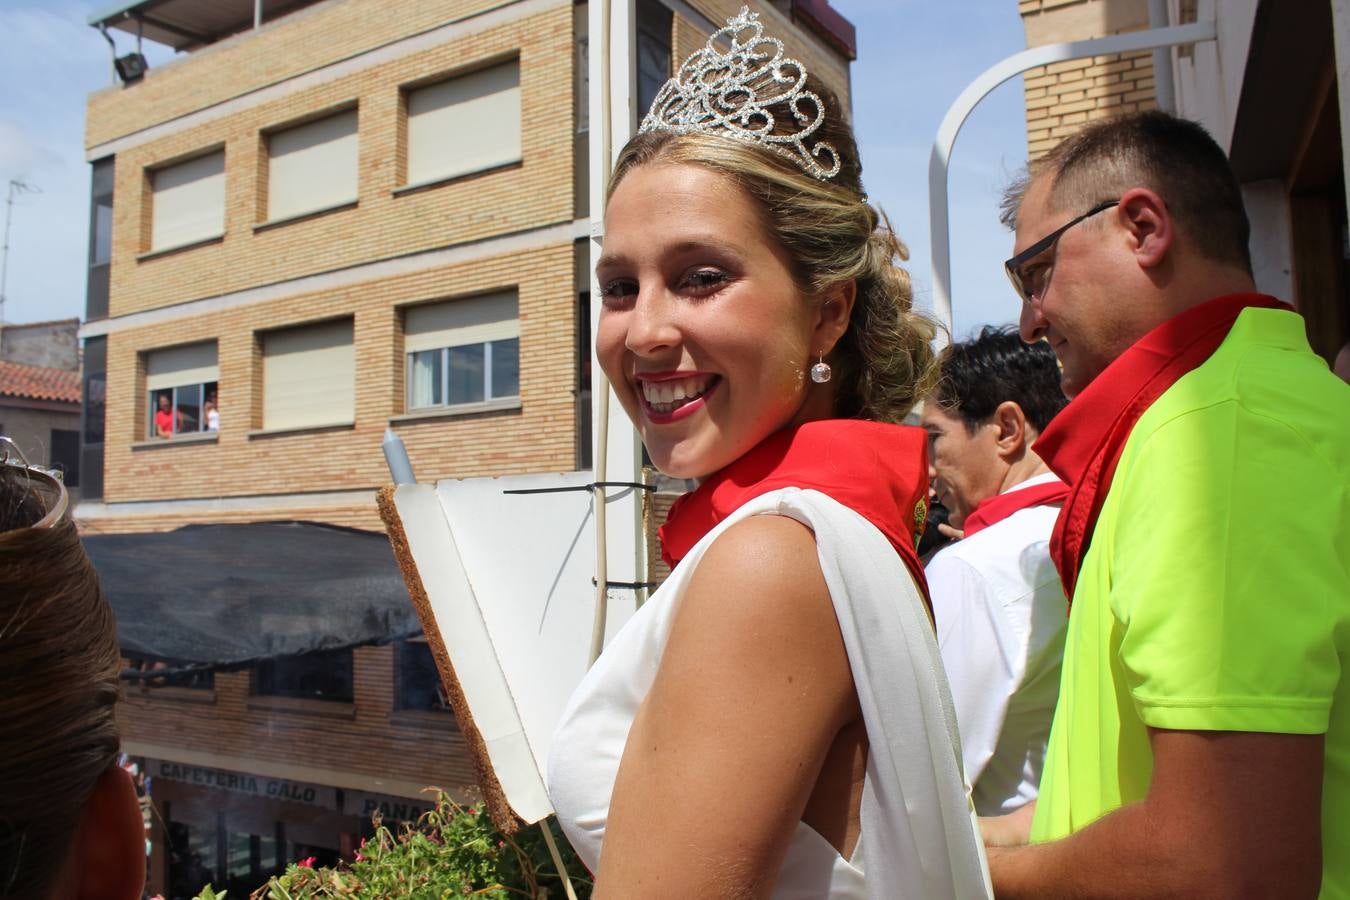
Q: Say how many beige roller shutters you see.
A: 6